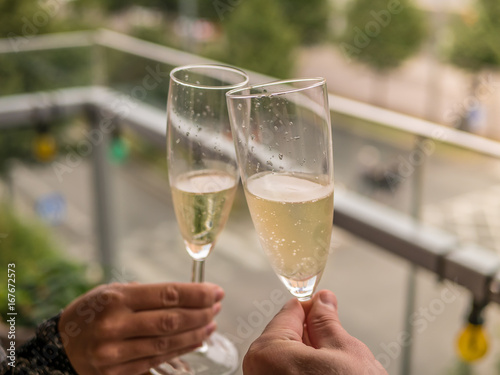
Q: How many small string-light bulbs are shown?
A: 3